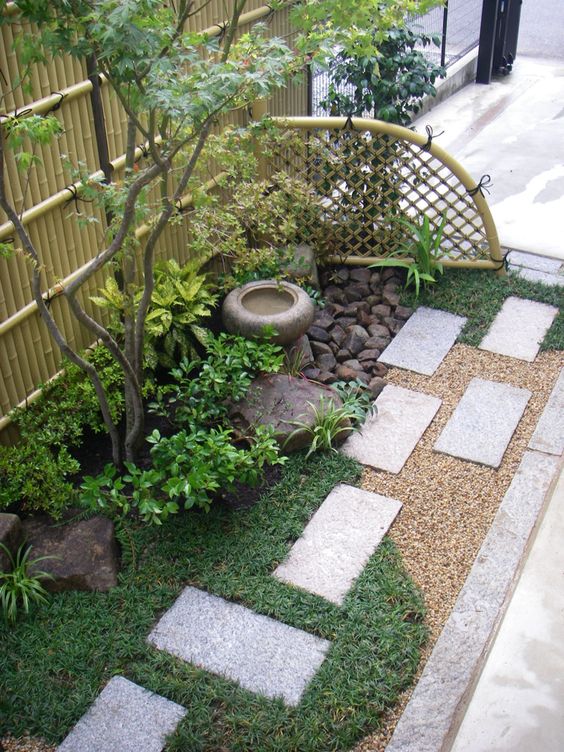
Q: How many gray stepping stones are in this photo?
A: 7